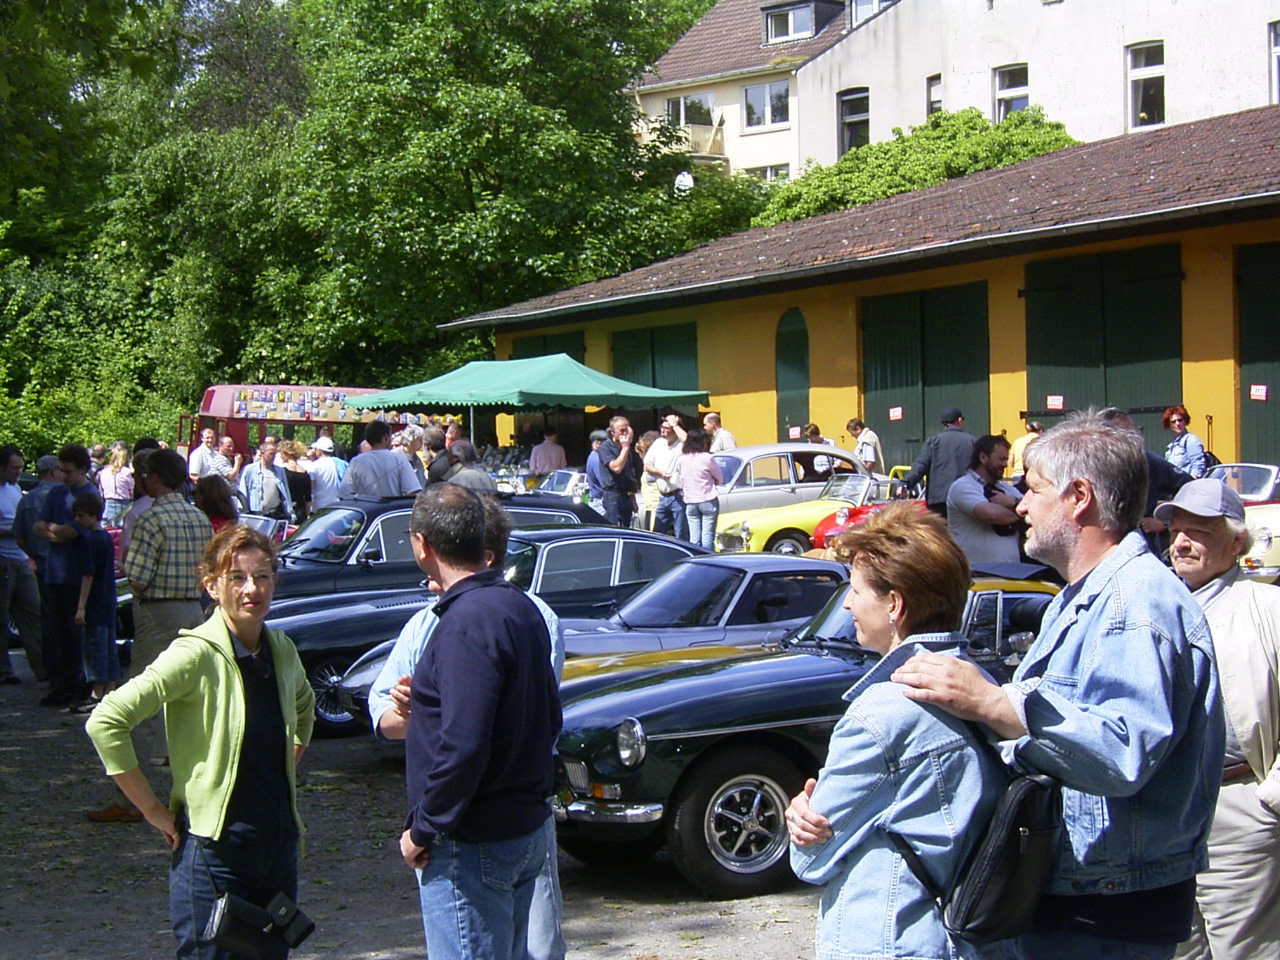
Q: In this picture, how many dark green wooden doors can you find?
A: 6